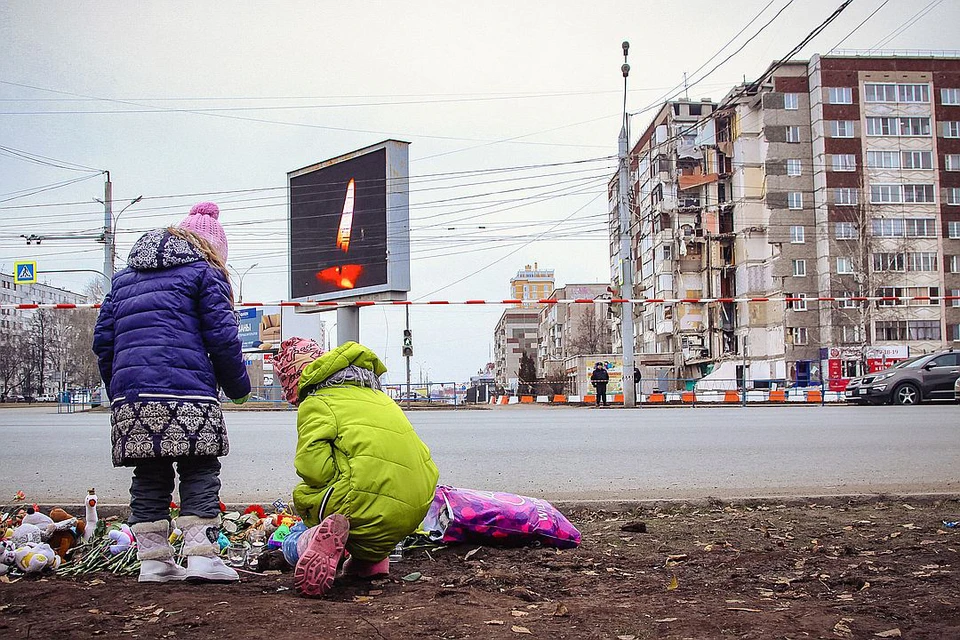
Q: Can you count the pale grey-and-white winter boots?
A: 2